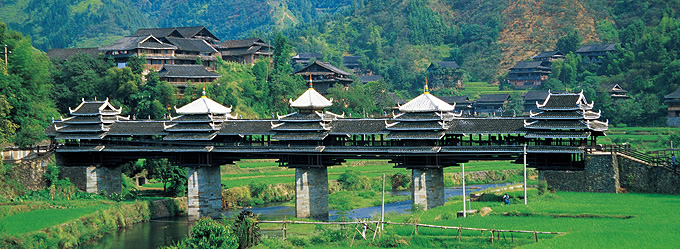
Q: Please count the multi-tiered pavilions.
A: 5